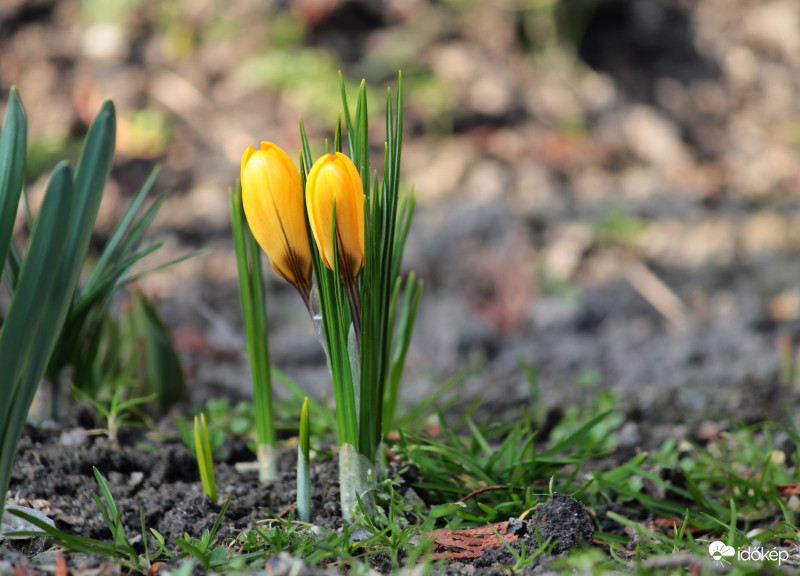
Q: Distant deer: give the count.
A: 0